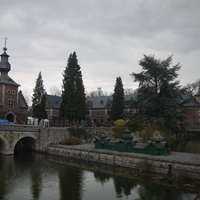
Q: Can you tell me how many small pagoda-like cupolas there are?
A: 3